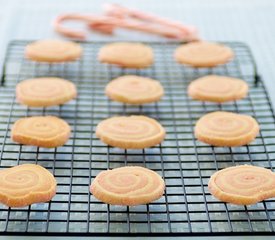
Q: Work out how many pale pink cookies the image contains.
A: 12